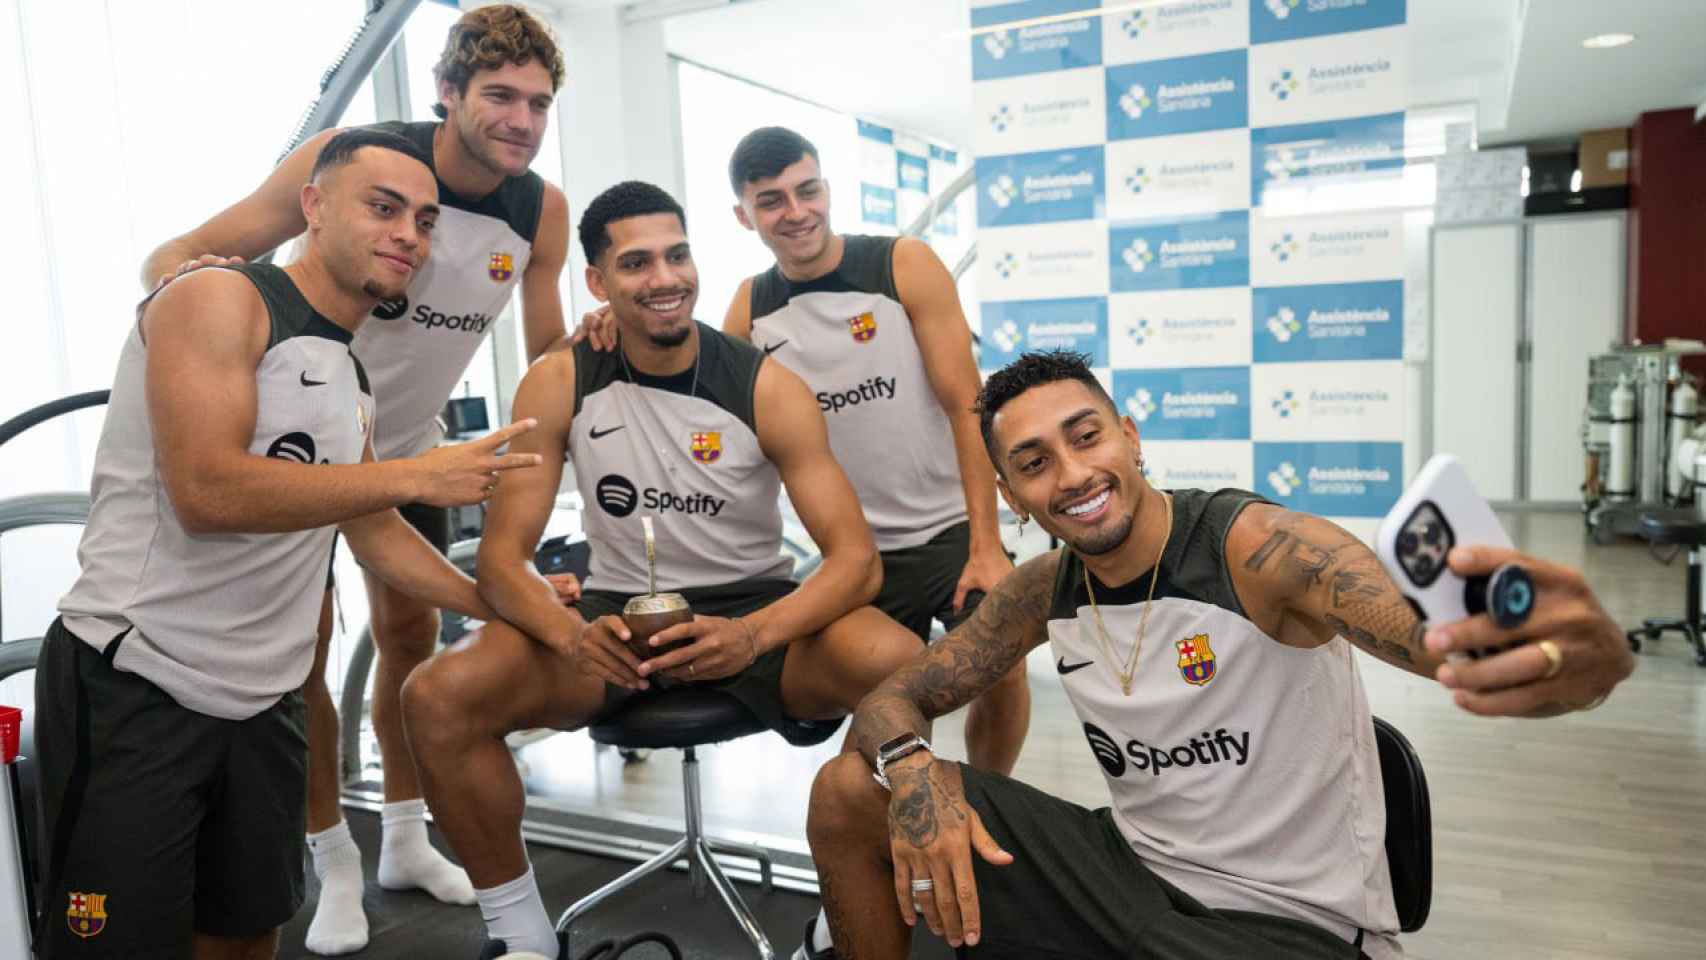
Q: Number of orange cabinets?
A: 0